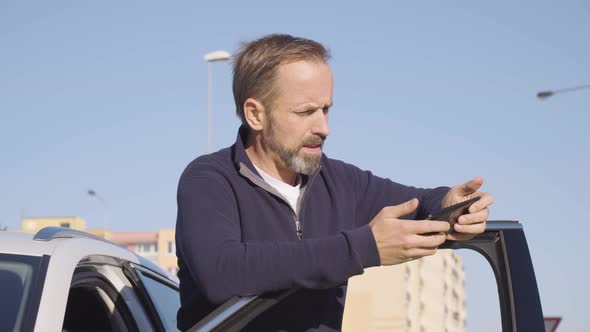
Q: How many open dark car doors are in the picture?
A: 1